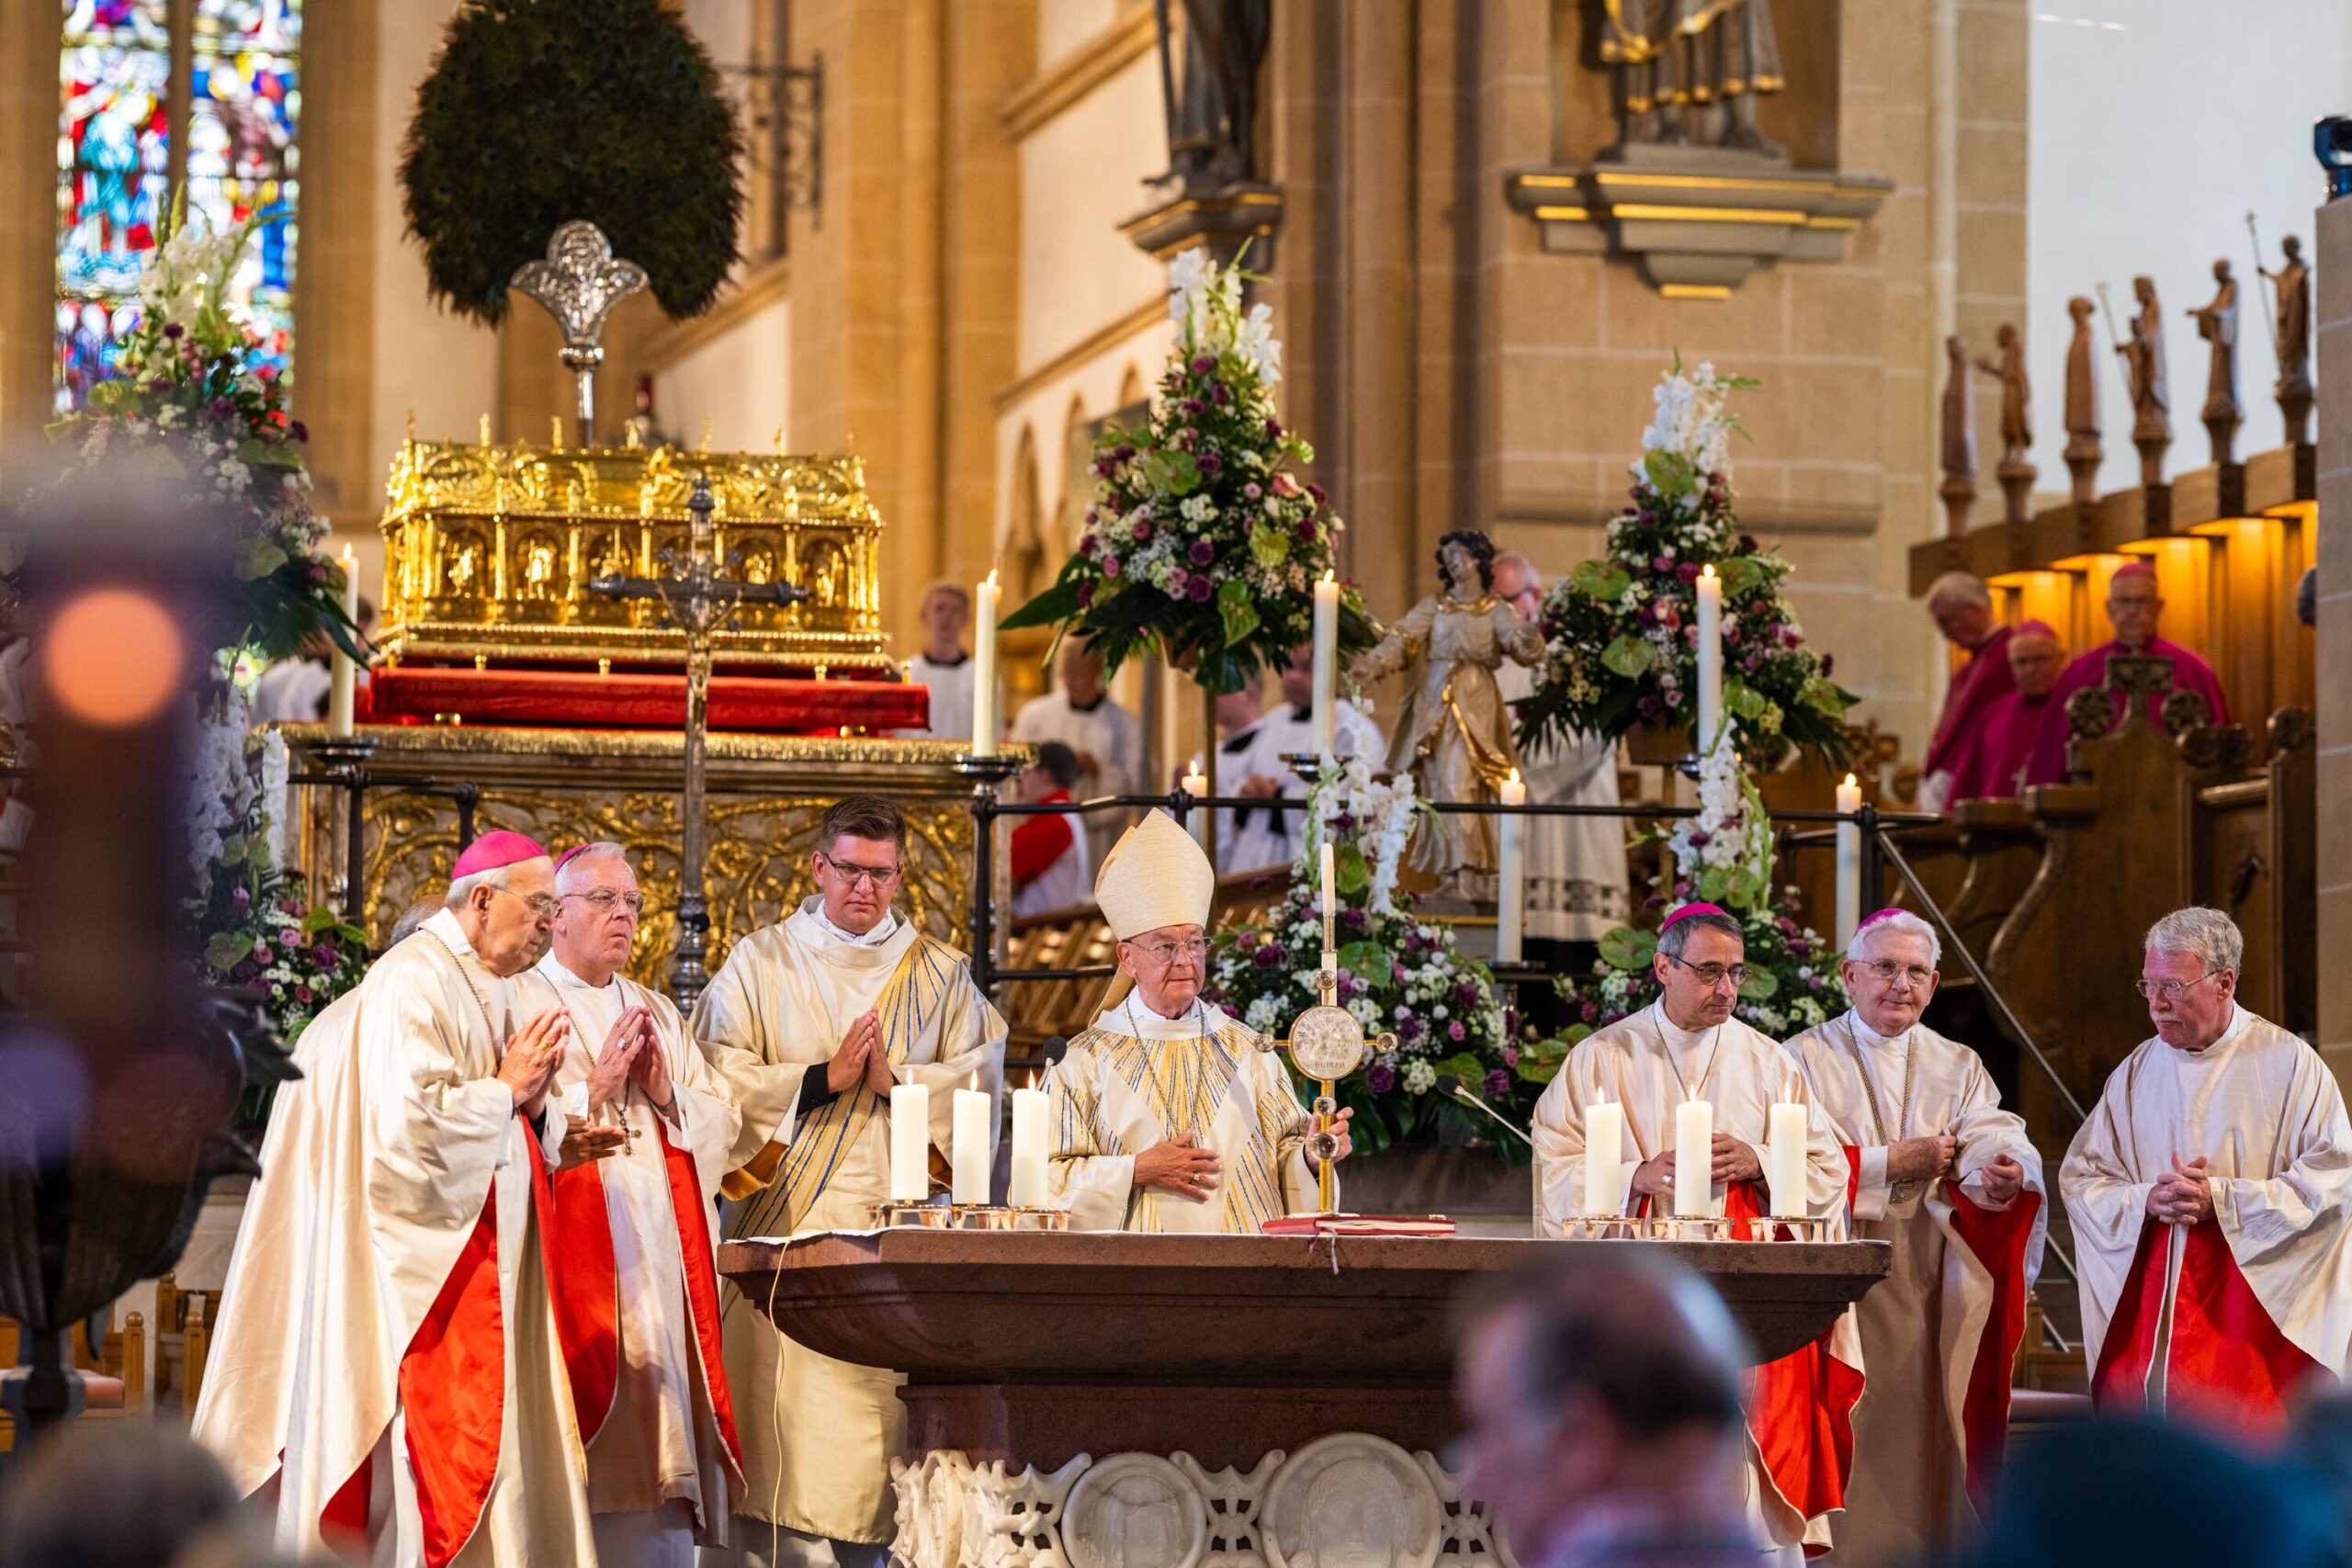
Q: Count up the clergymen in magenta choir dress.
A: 3